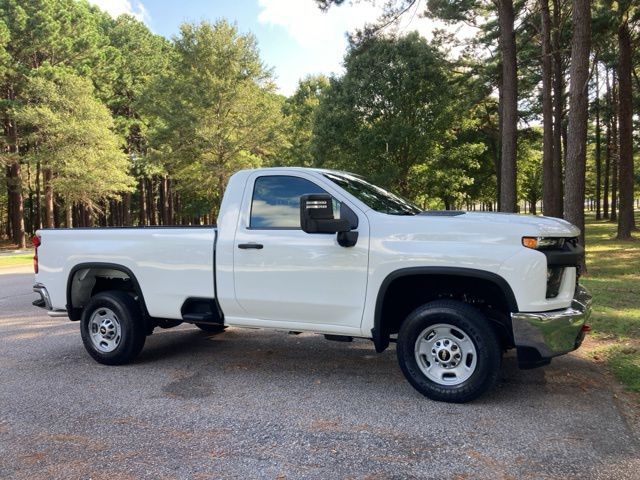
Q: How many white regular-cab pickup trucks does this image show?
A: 1